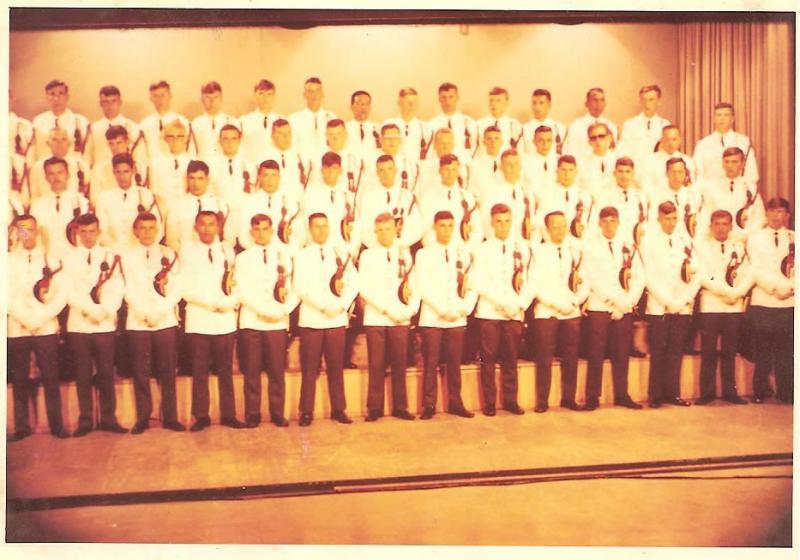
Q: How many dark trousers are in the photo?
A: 14